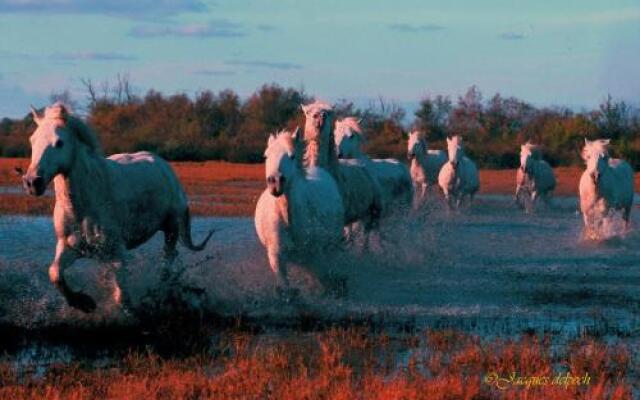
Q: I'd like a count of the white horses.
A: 8